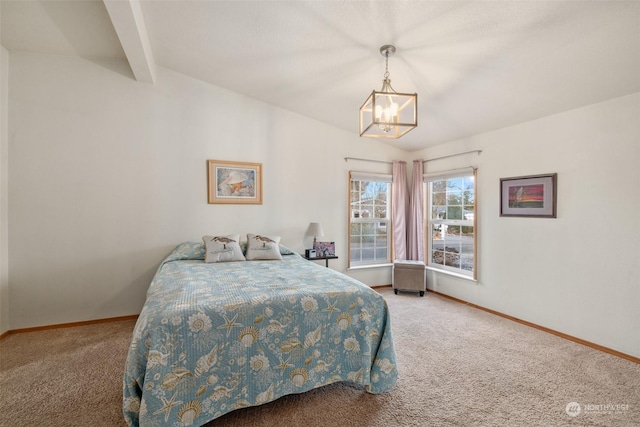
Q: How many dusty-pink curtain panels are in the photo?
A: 2